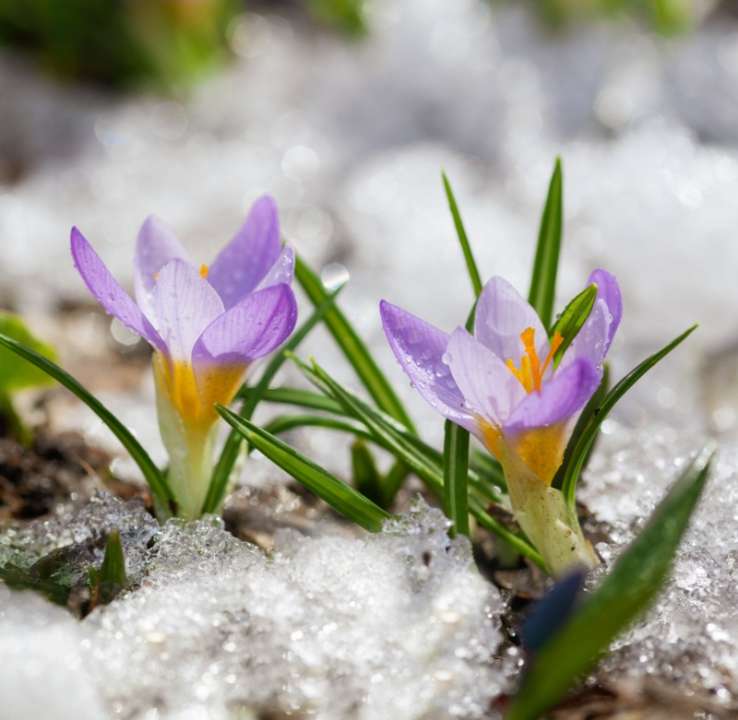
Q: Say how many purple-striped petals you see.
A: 12